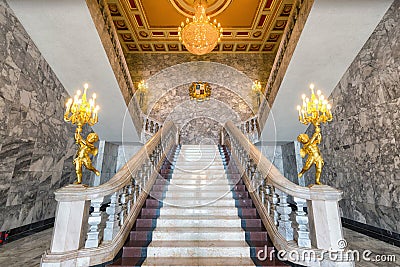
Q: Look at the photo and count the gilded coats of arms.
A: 1